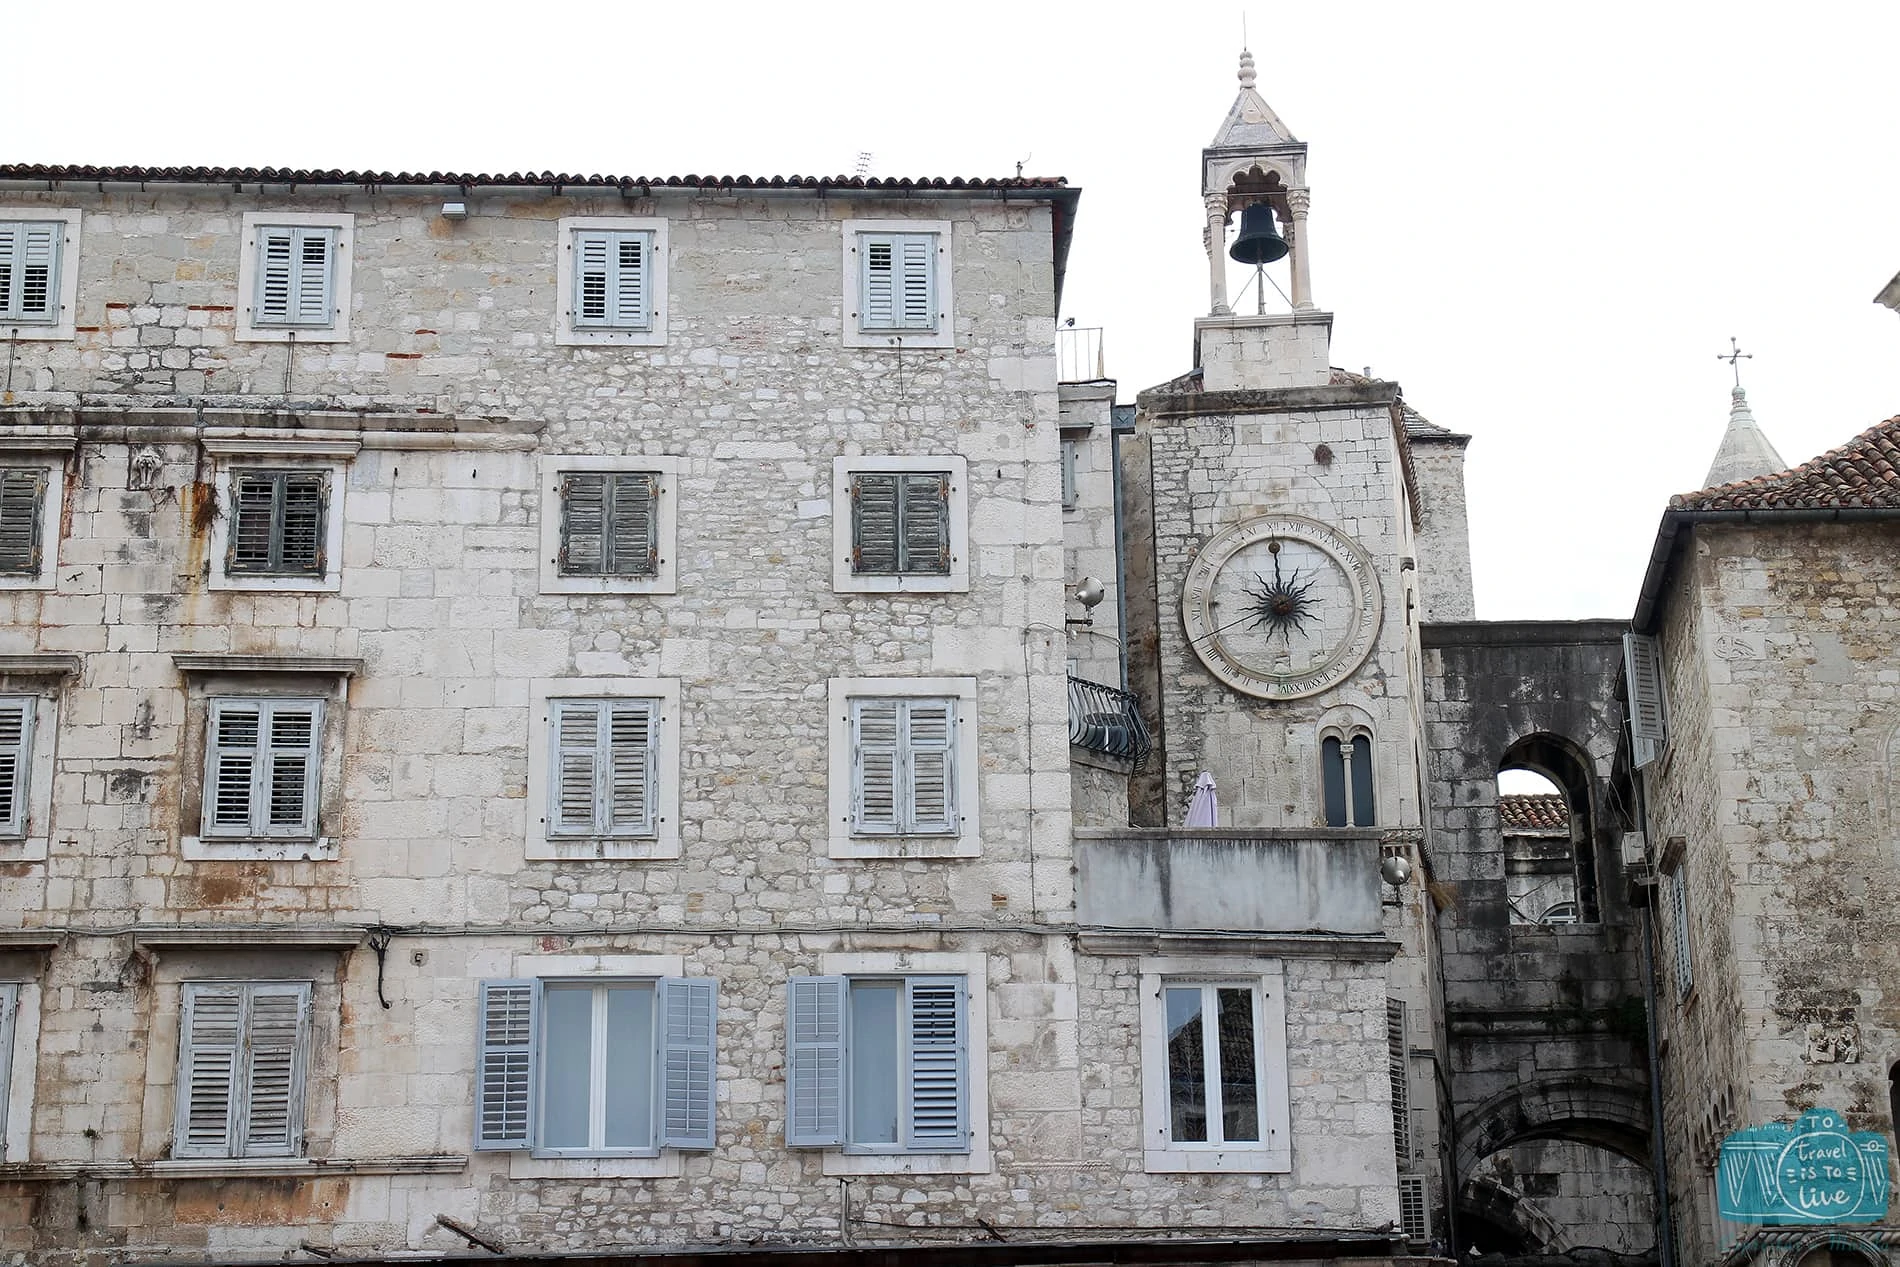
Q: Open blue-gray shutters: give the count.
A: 3